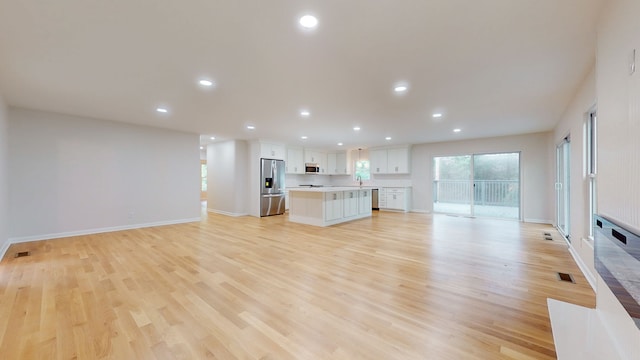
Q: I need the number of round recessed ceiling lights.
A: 14